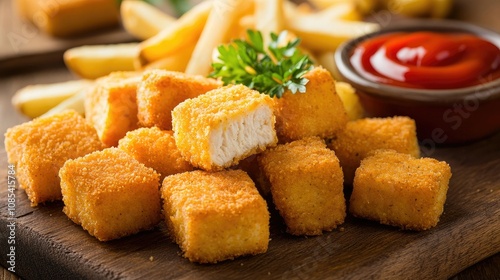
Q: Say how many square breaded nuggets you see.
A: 11